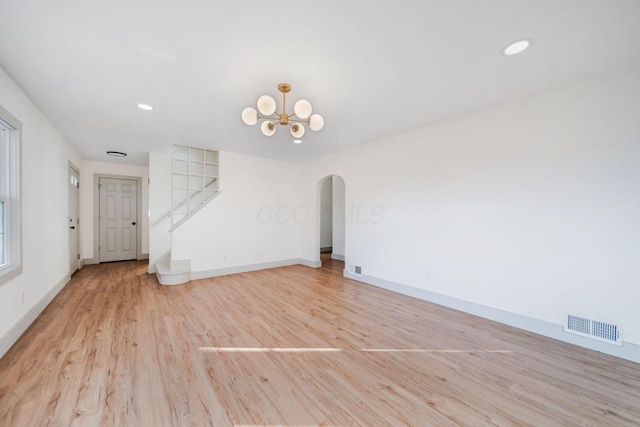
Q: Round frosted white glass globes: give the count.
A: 6